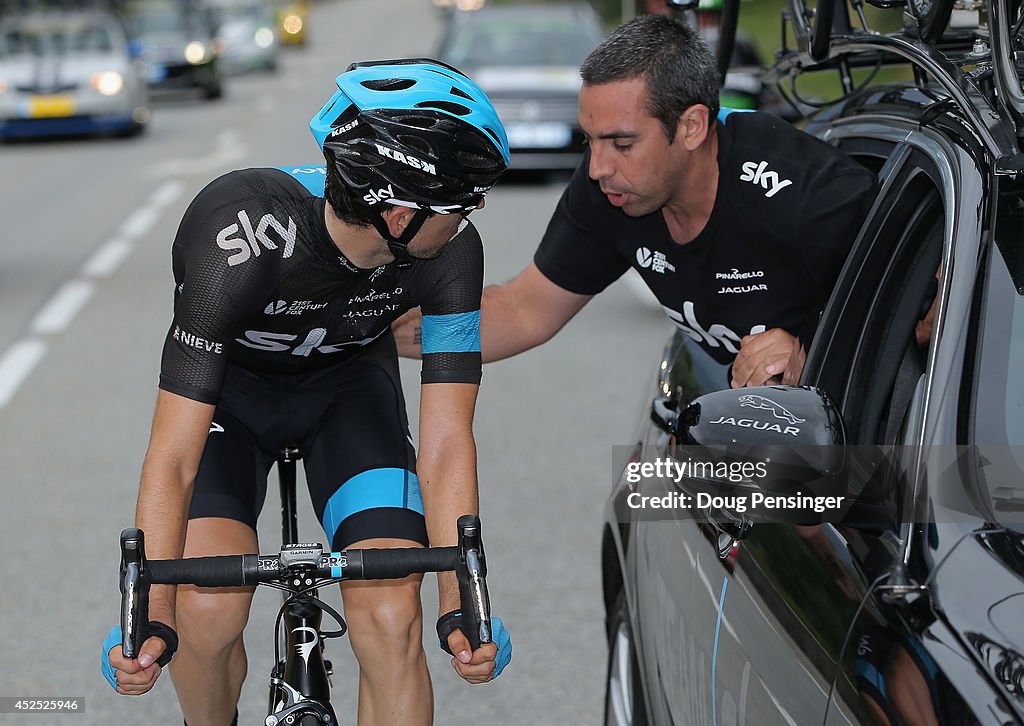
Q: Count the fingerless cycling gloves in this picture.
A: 2